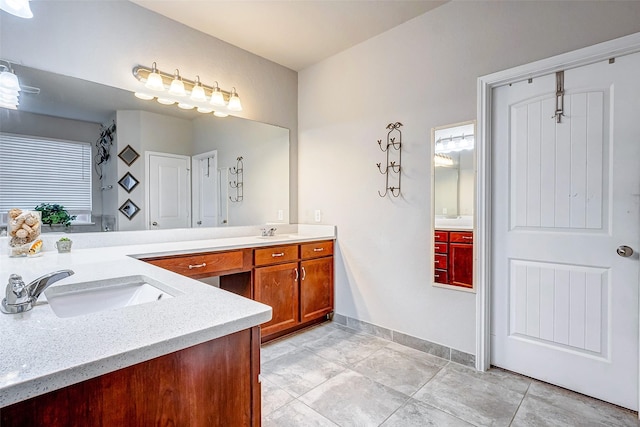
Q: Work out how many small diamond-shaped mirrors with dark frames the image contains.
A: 3